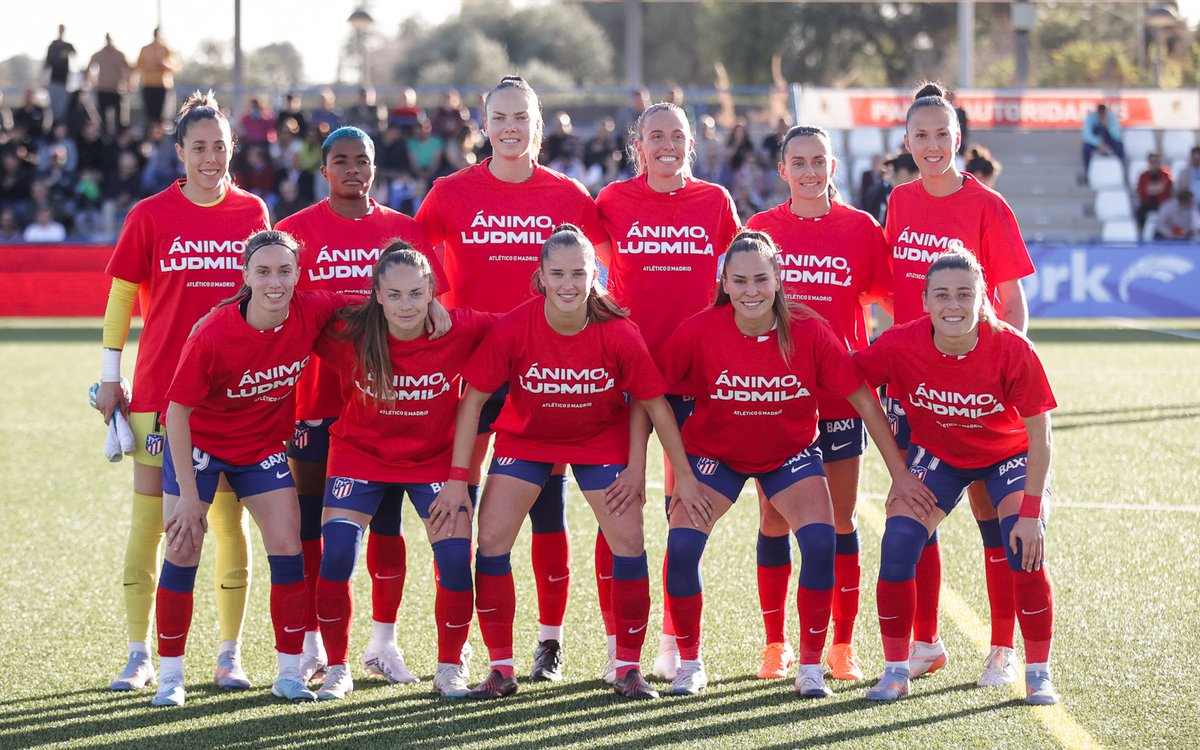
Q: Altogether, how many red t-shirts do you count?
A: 11